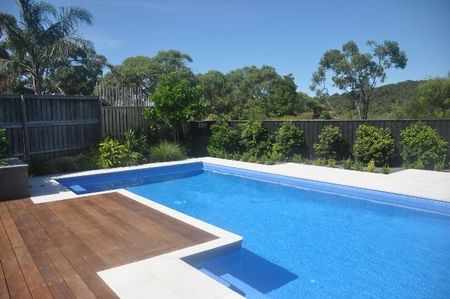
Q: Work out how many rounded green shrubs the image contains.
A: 6